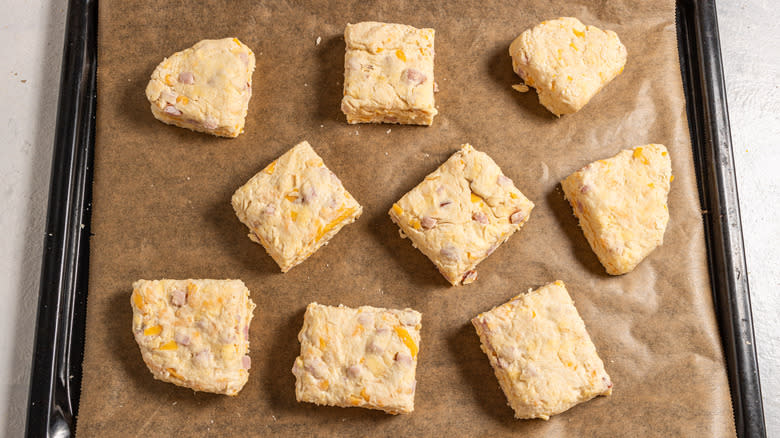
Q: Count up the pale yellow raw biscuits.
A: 9